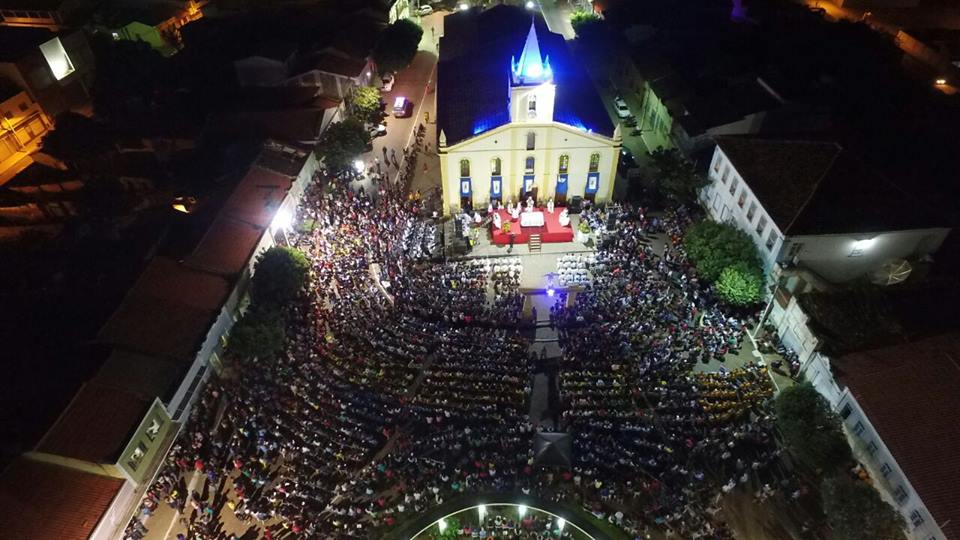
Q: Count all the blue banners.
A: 5